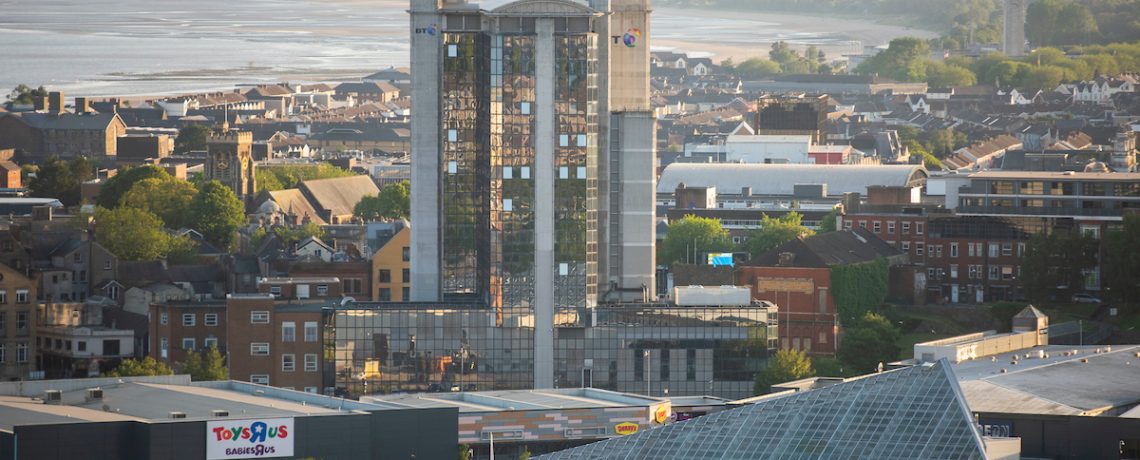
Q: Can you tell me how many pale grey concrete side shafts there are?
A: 2